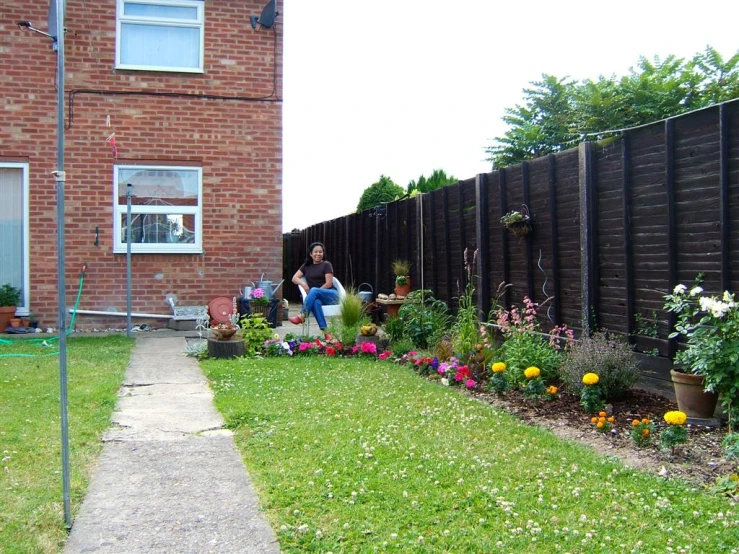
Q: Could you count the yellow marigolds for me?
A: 4